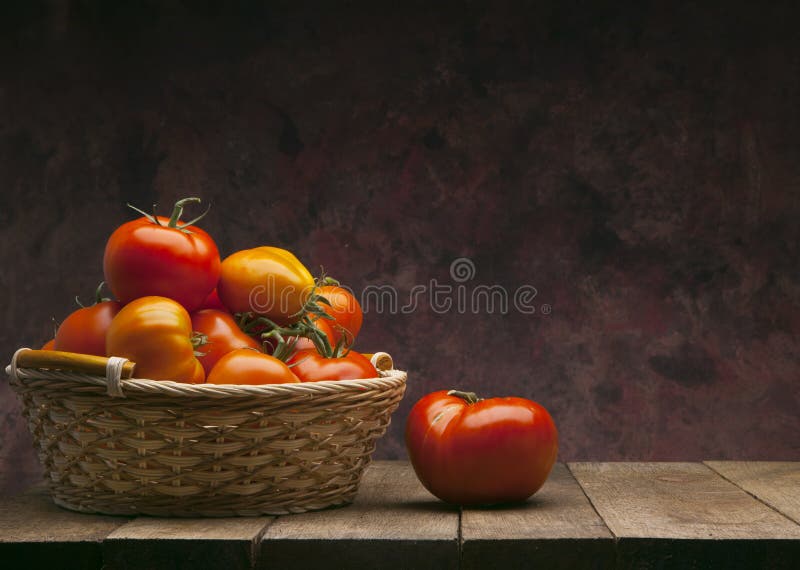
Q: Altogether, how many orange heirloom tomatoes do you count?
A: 2